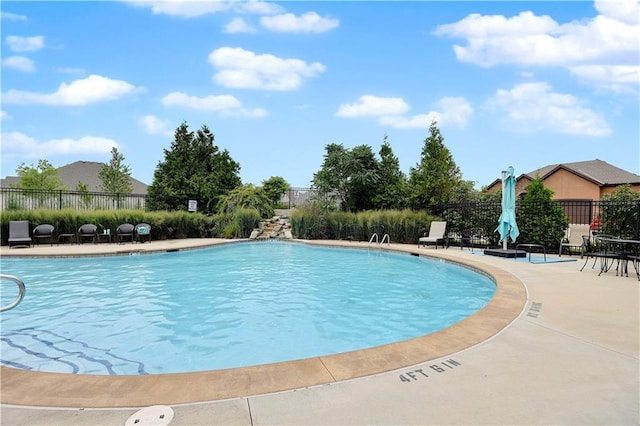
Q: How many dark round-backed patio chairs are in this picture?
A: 4